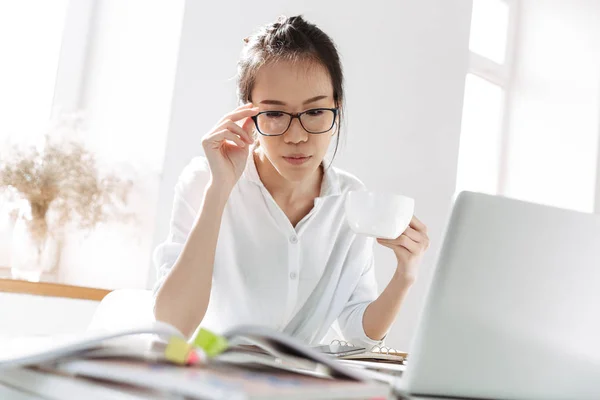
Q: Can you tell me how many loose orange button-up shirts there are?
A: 0